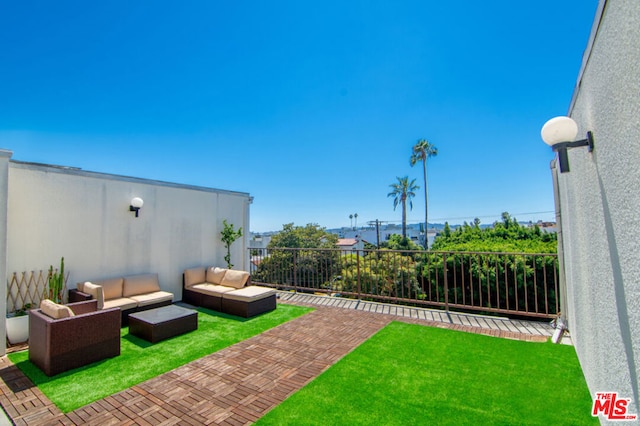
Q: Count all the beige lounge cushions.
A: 11